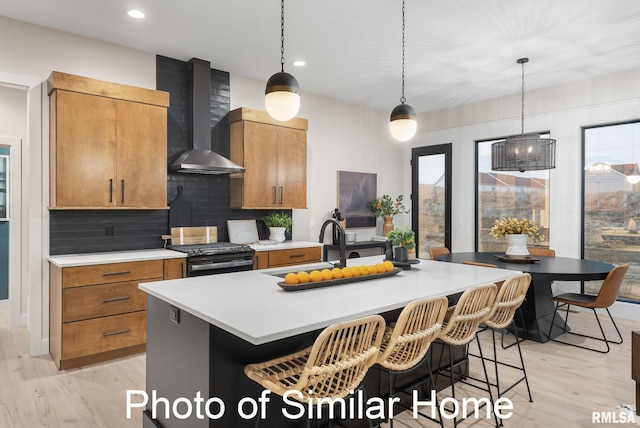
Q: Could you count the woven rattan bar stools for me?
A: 4